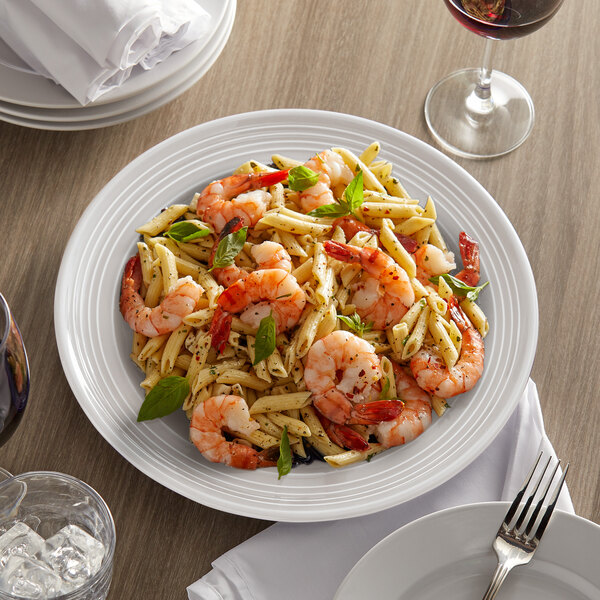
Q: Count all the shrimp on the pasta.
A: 11